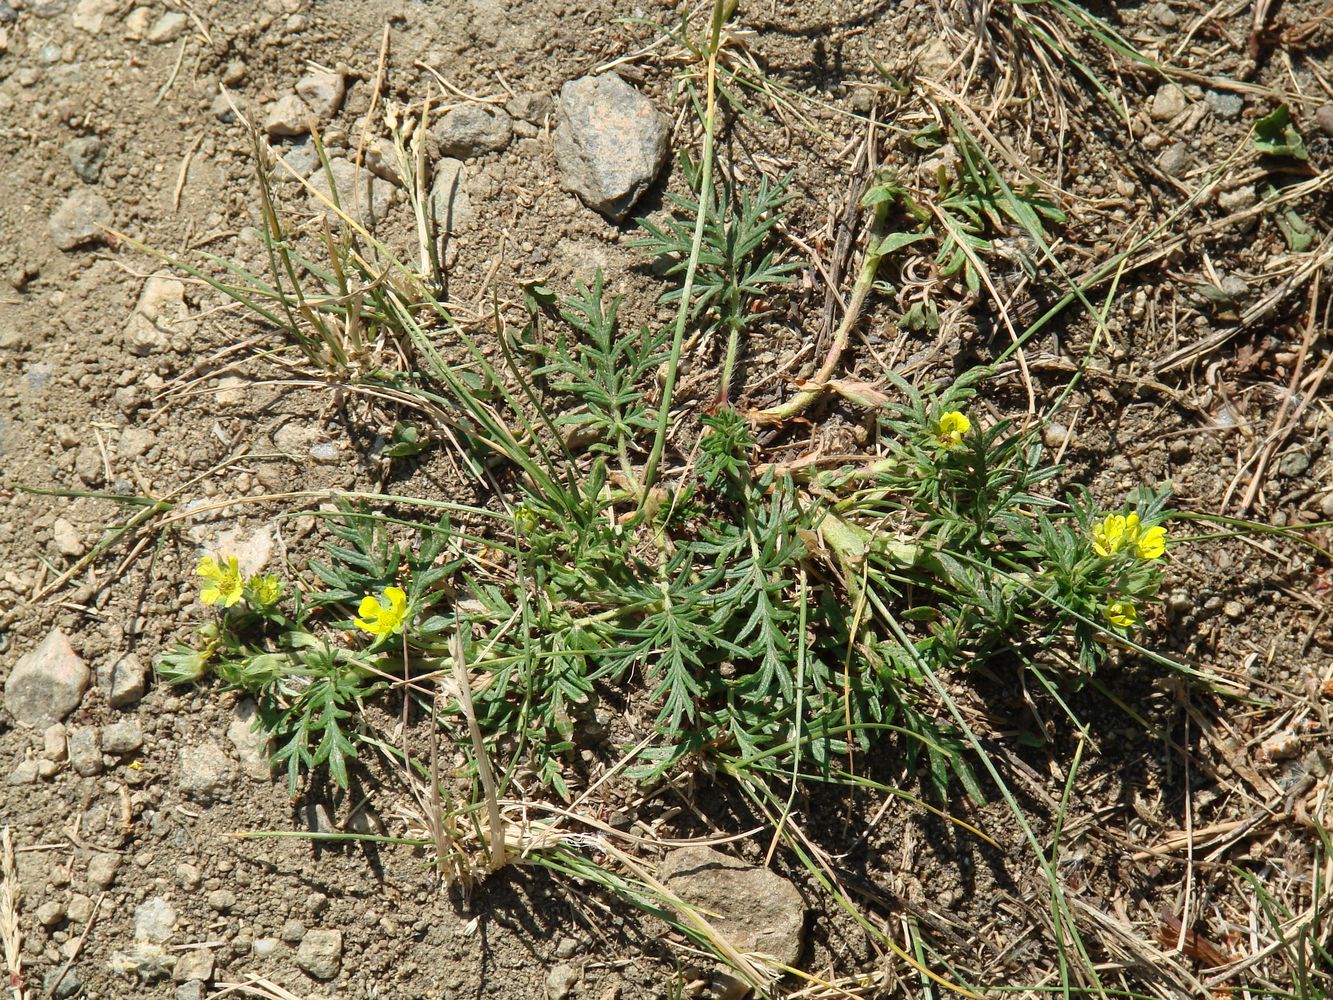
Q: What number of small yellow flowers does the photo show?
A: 7